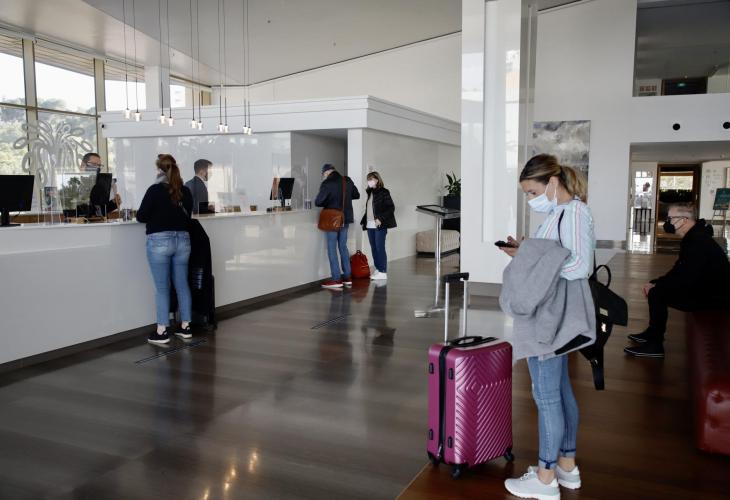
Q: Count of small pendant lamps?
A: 10